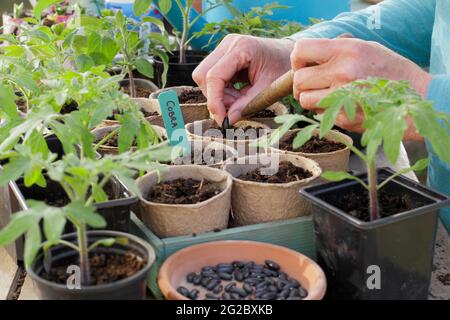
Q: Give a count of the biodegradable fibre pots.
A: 9